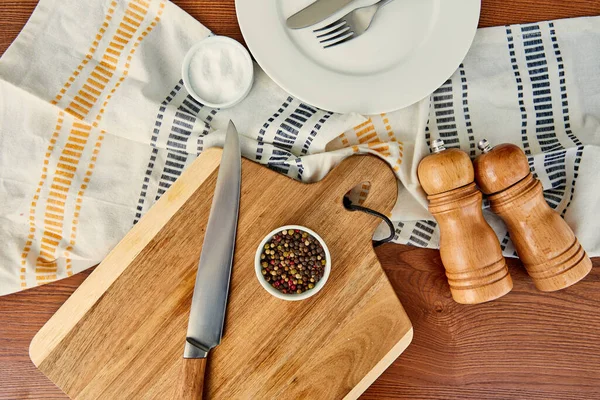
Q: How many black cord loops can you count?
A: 1